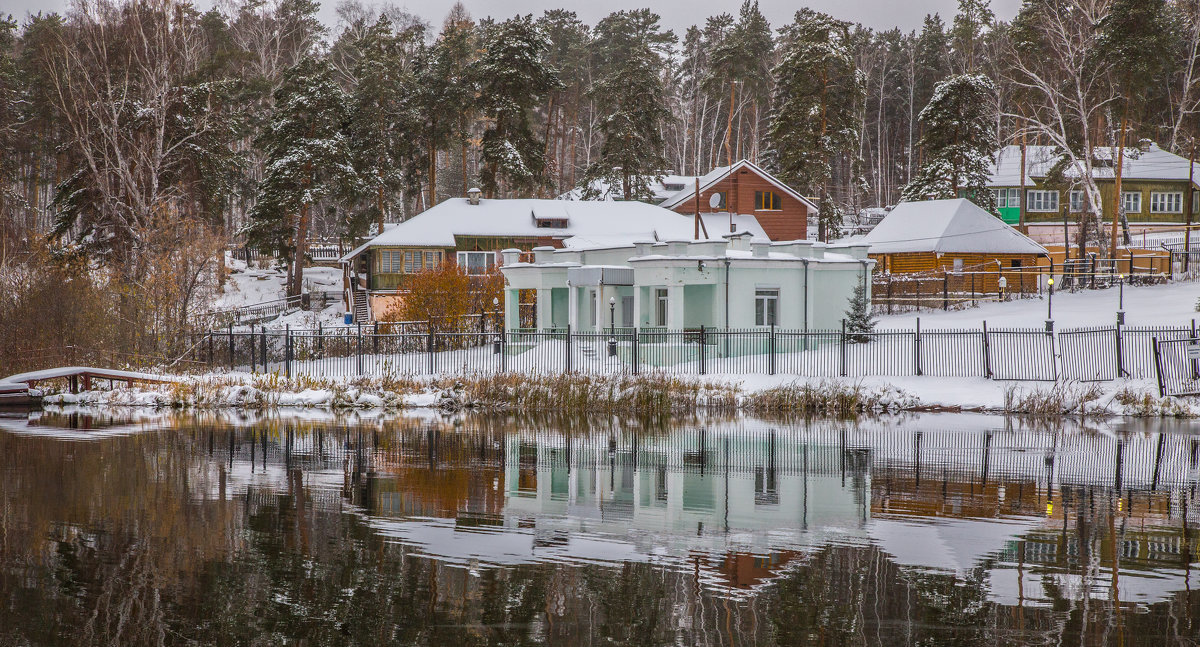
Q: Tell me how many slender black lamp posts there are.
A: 4